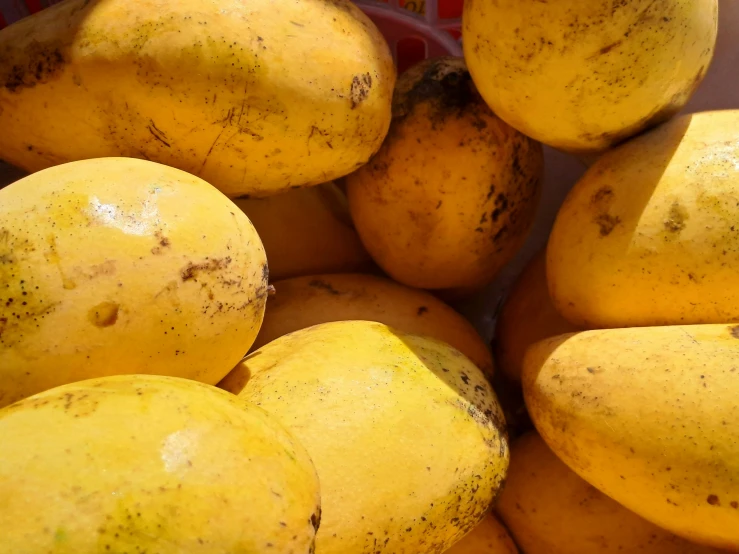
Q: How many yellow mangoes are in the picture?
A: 13